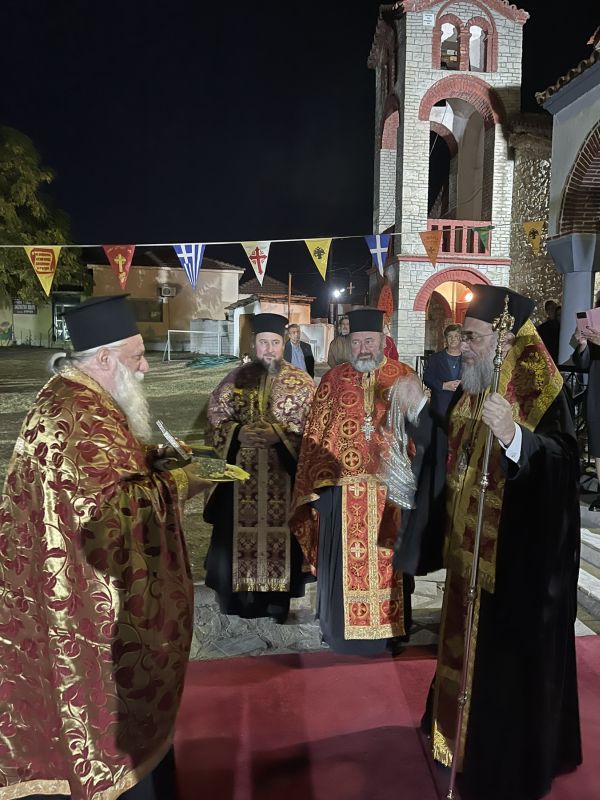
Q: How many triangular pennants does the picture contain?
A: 9